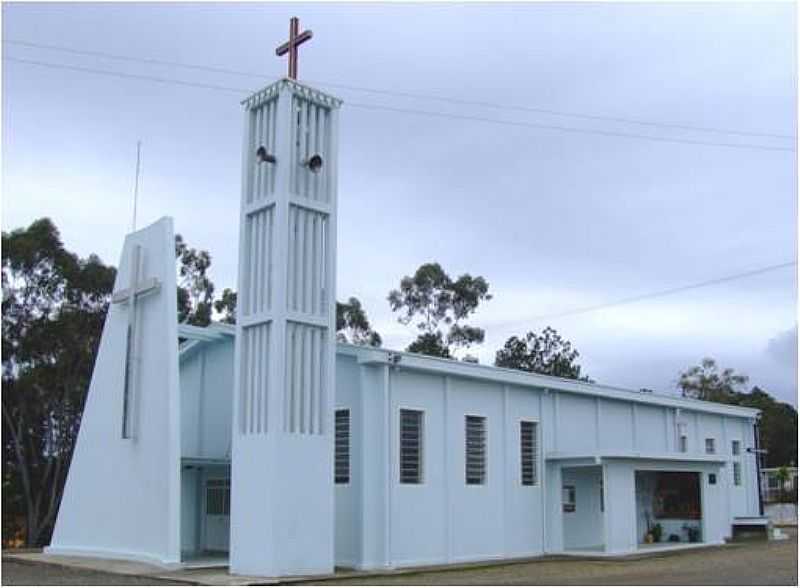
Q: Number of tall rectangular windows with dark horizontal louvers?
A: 4